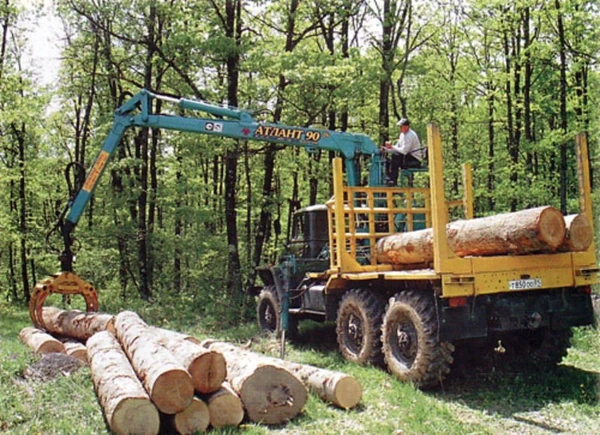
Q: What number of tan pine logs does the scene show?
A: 12